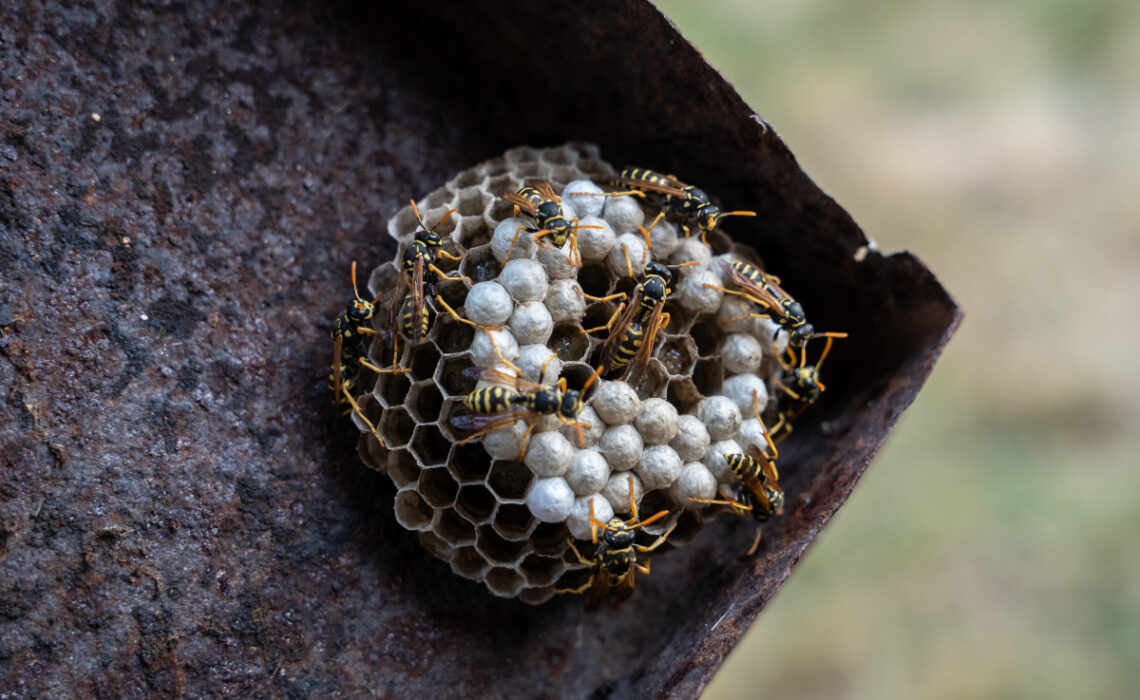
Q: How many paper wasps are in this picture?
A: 10